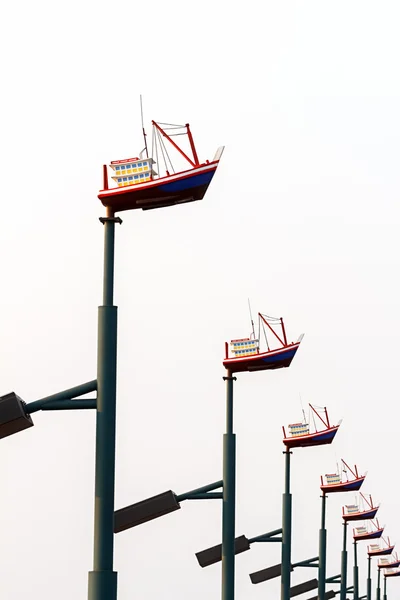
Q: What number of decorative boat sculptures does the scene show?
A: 9